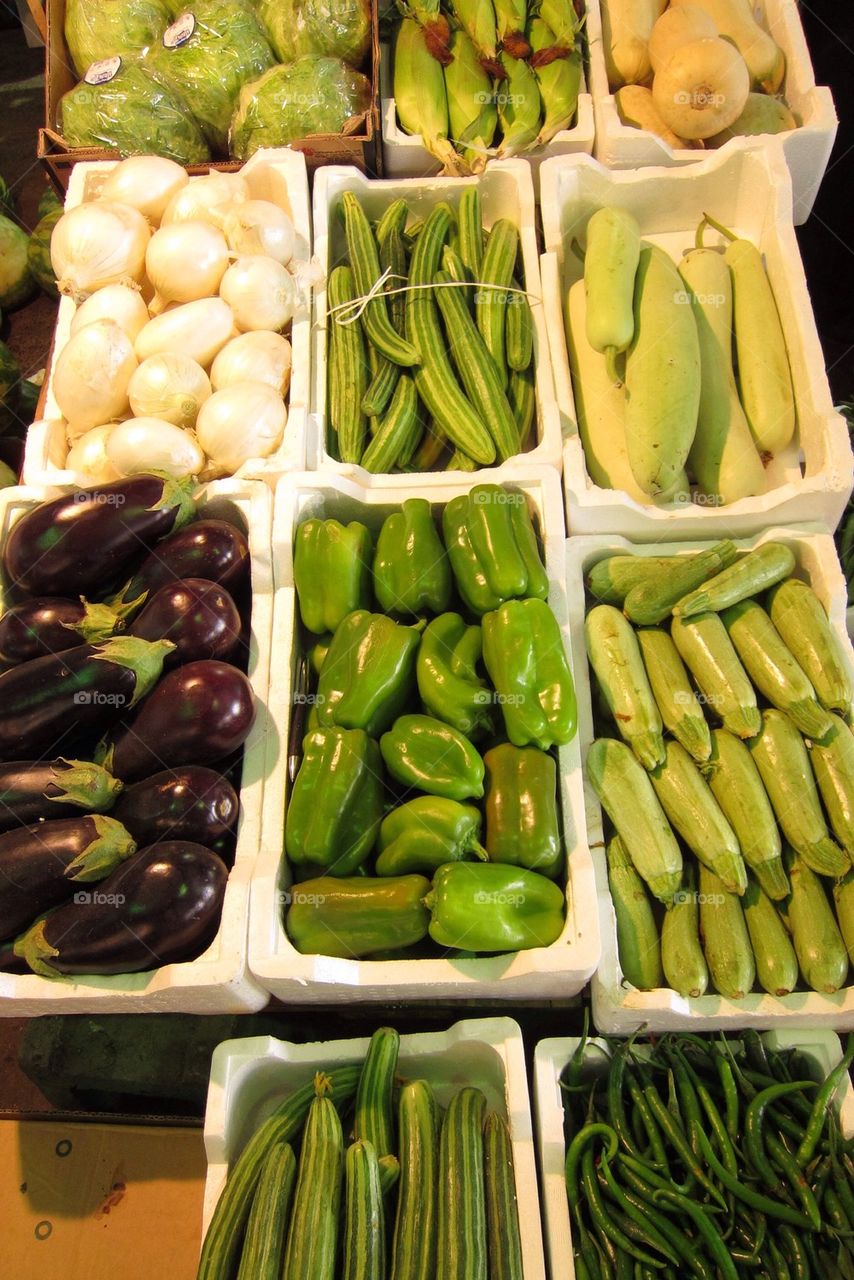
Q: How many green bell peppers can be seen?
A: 12